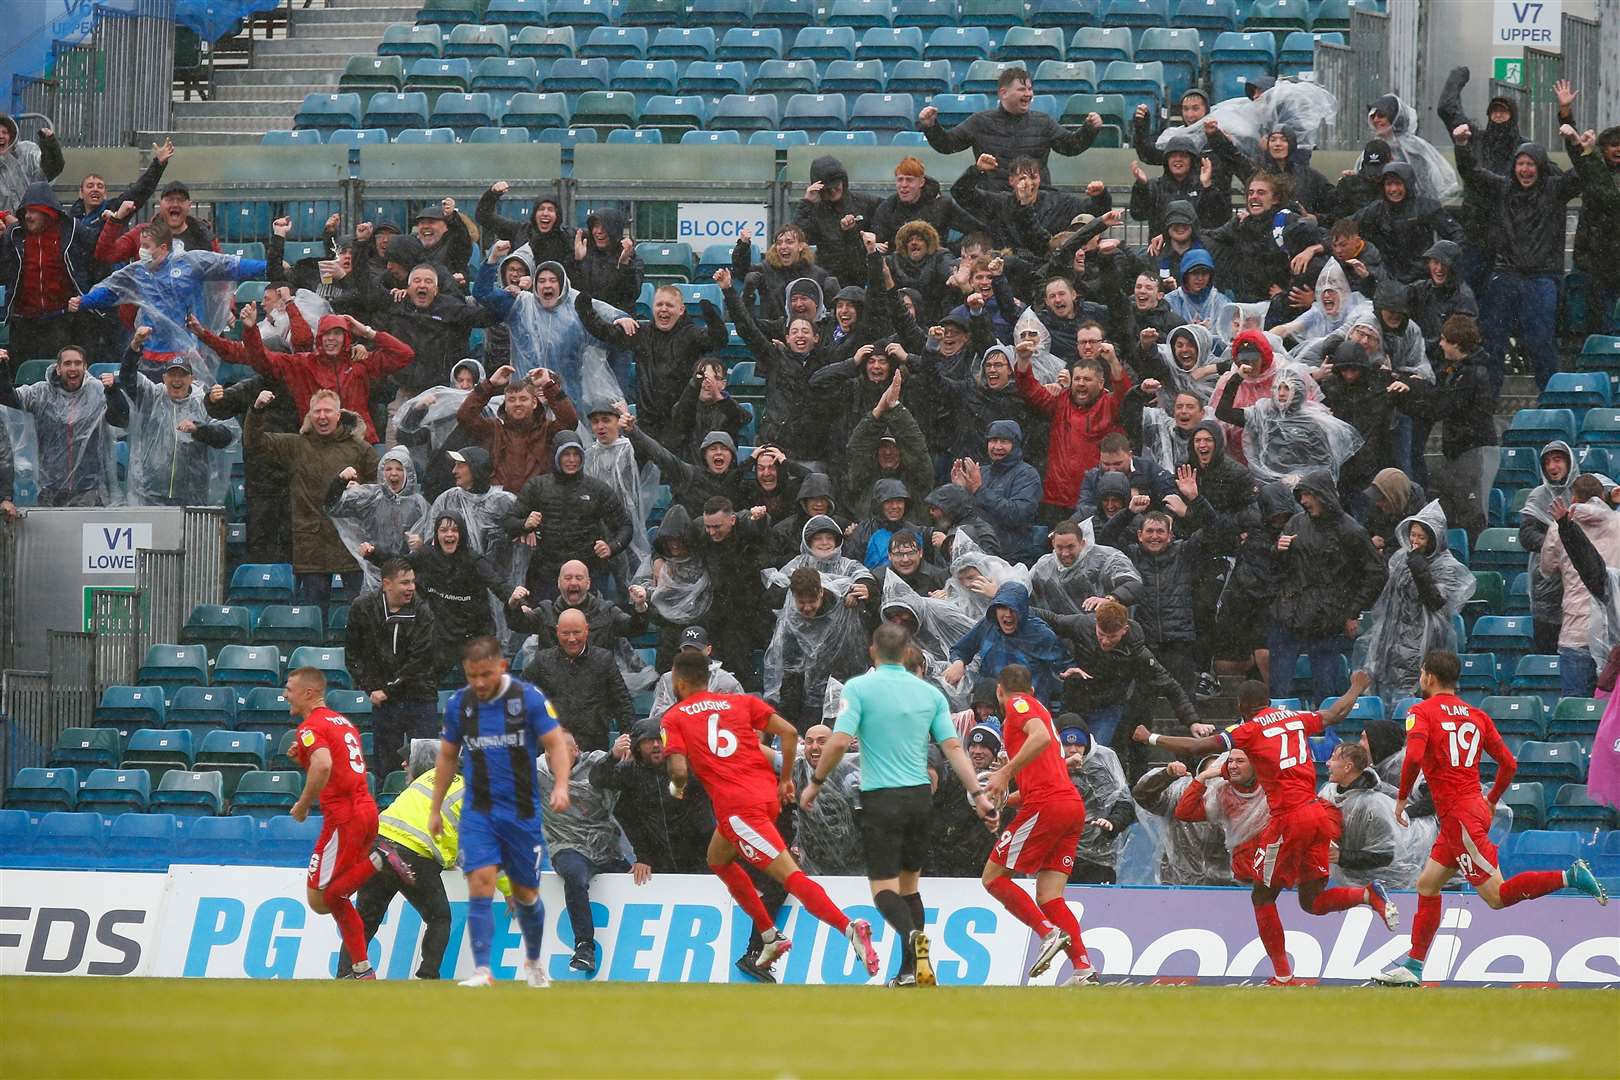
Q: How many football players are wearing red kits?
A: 5